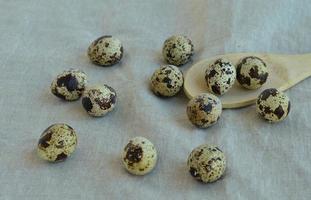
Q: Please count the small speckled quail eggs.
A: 12